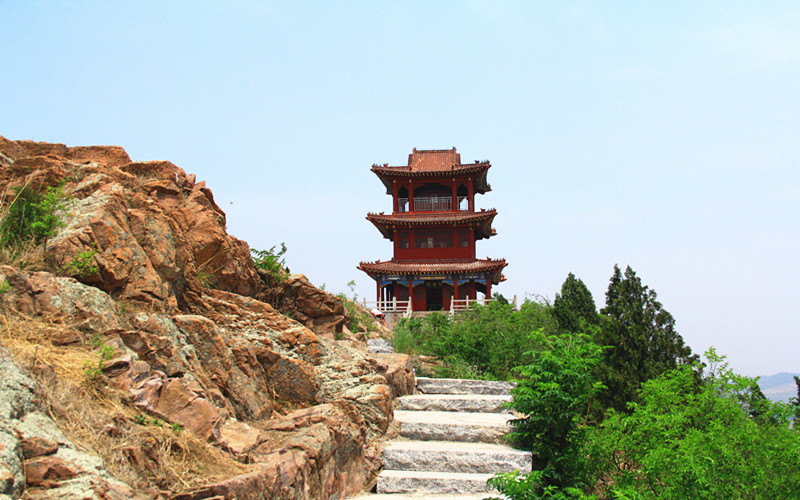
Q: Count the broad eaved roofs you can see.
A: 3